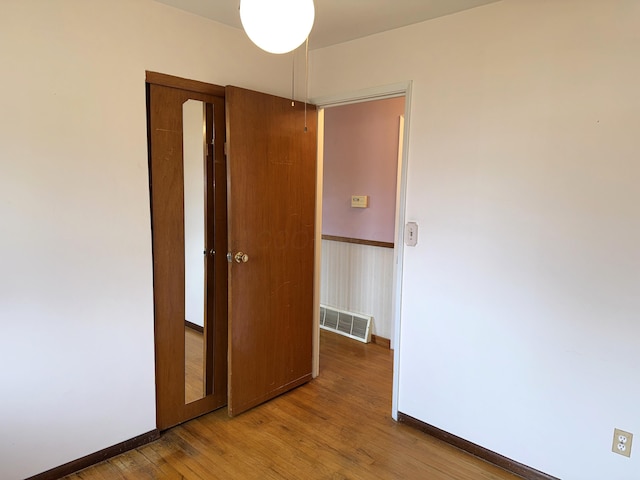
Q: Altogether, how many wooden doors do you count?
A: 2